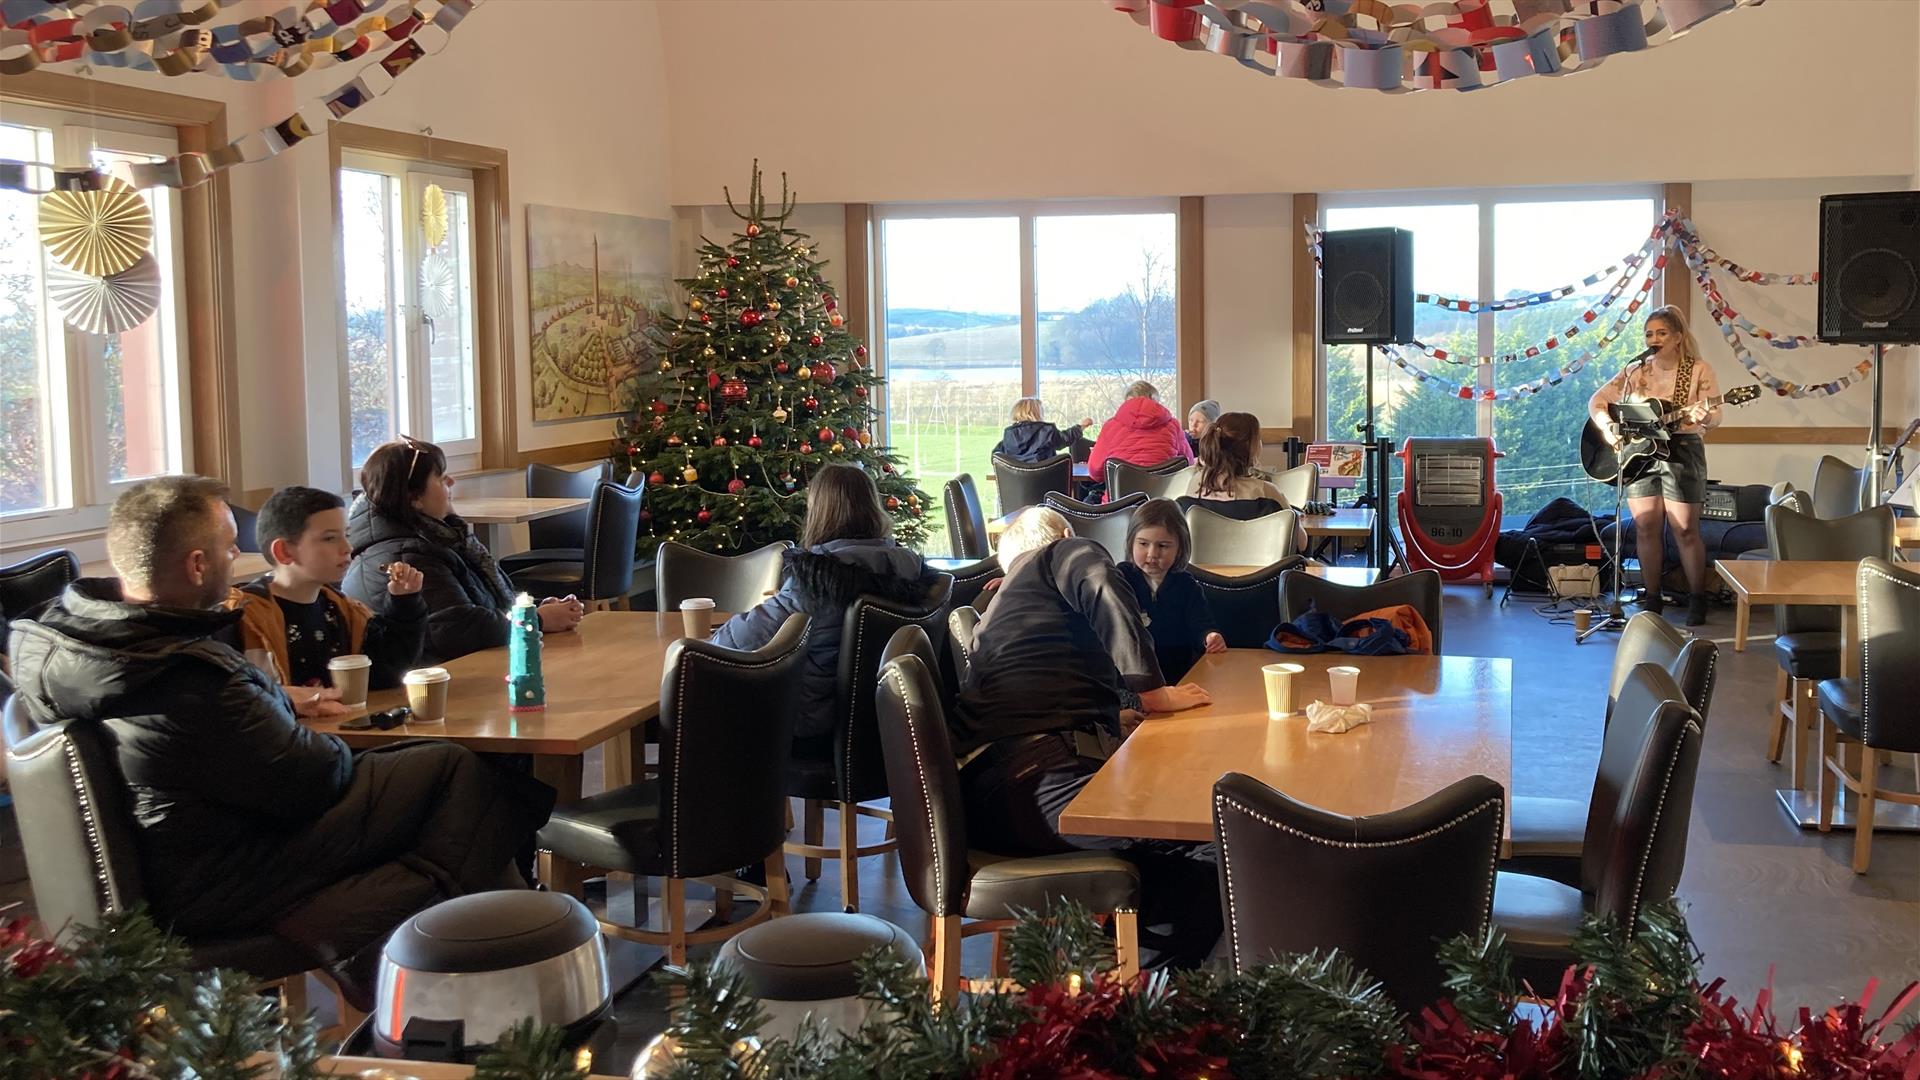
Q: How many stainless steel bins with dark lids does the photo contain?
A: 2